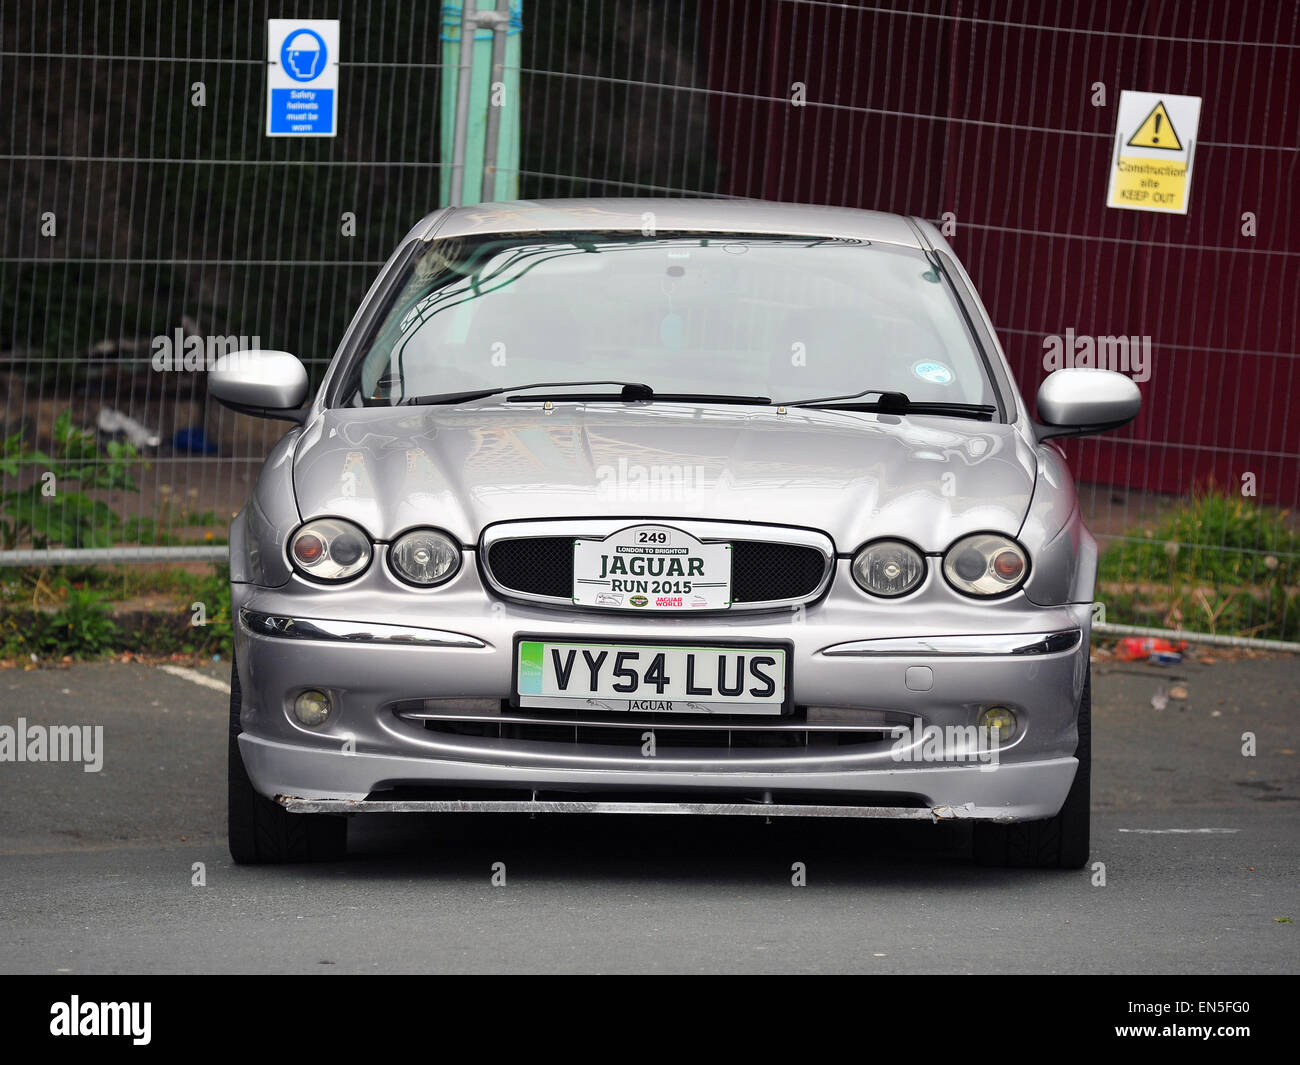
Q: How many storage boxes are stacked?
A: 0